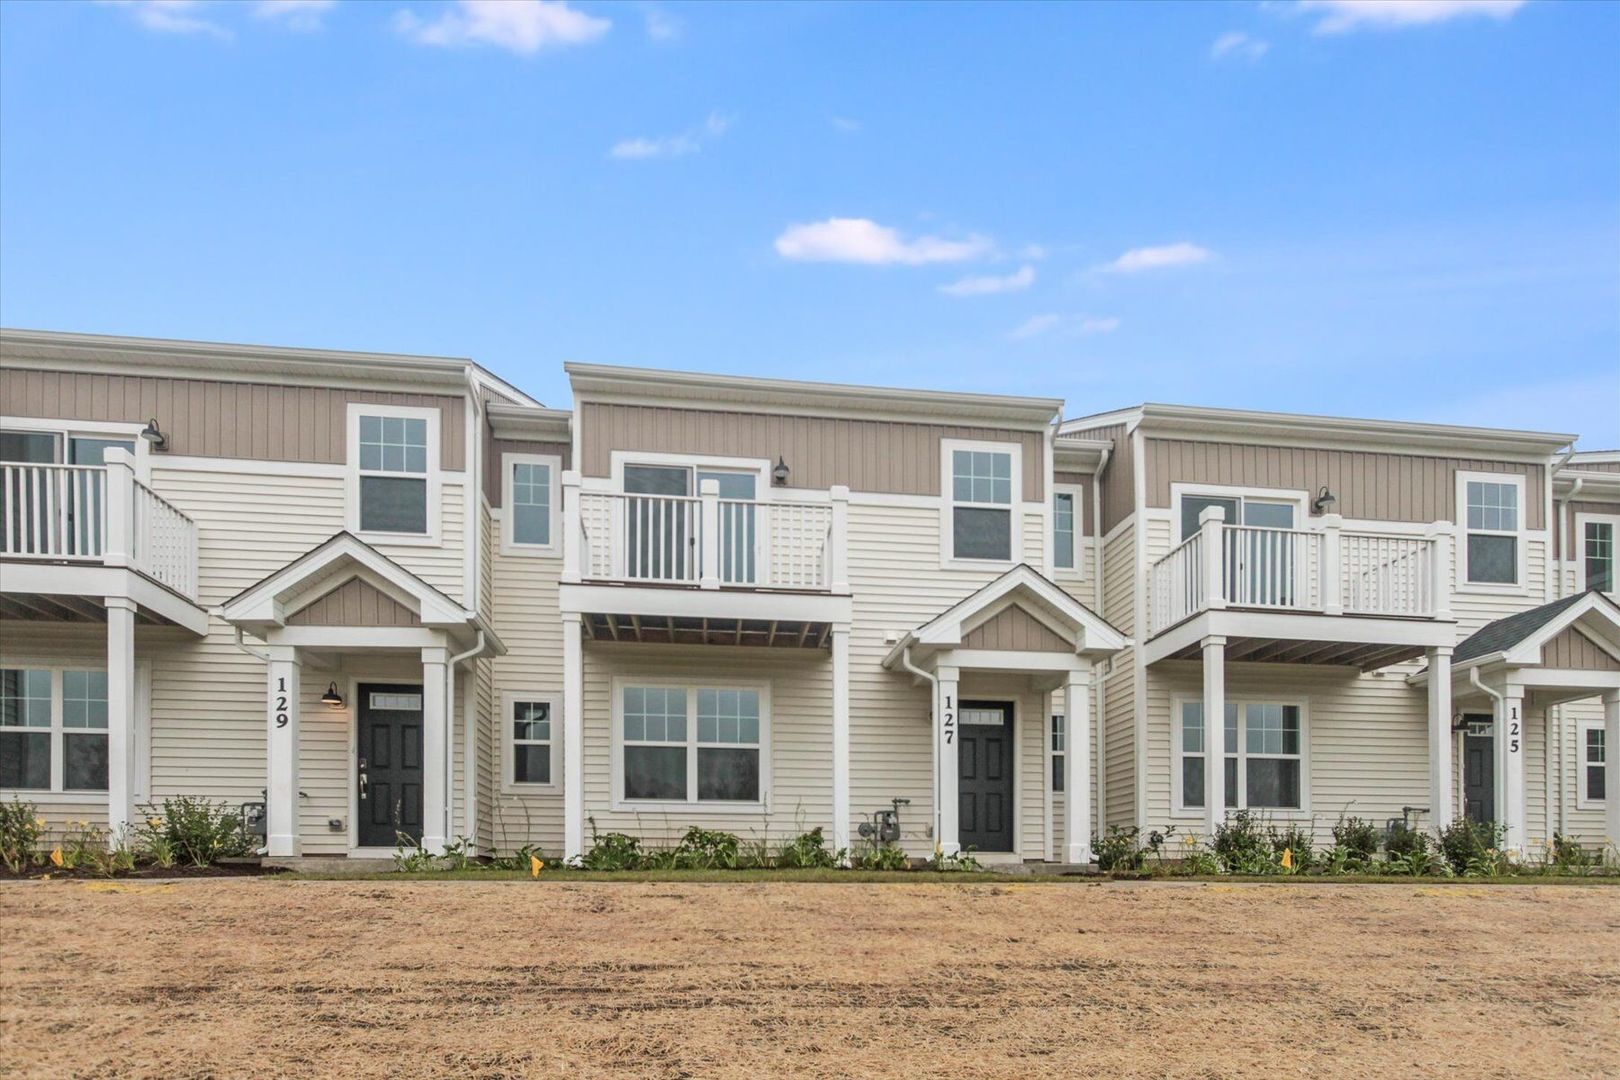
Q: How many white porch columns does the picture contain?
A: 11